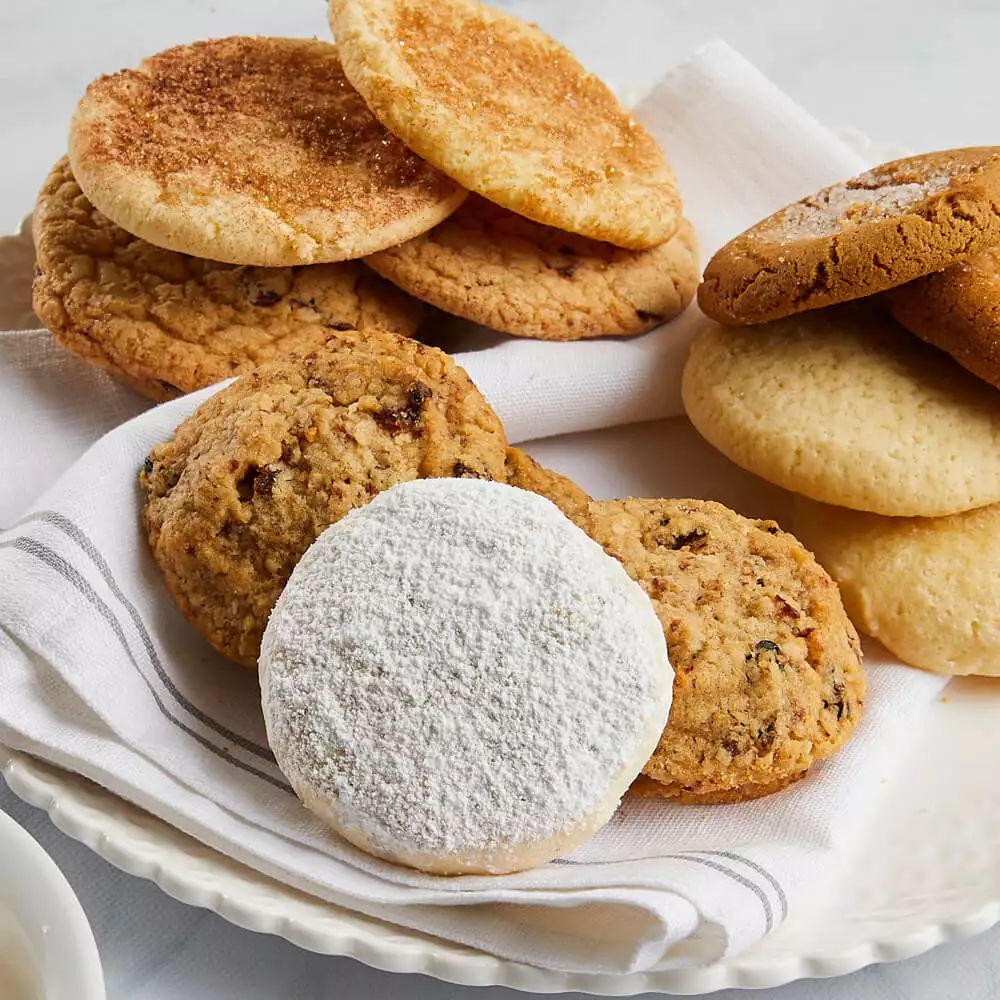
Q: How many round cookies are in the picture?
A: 12